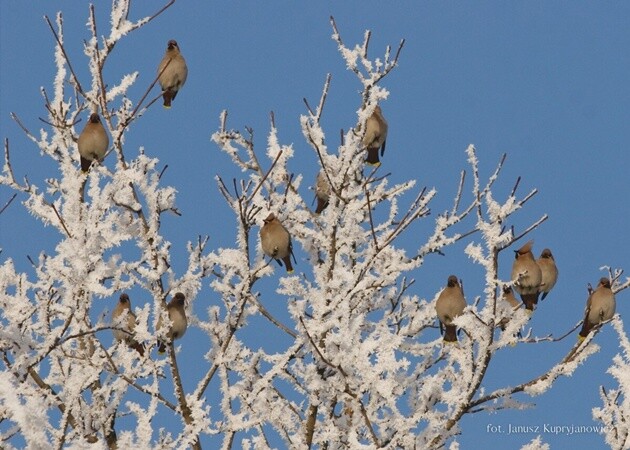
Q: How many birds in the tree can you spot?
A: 12